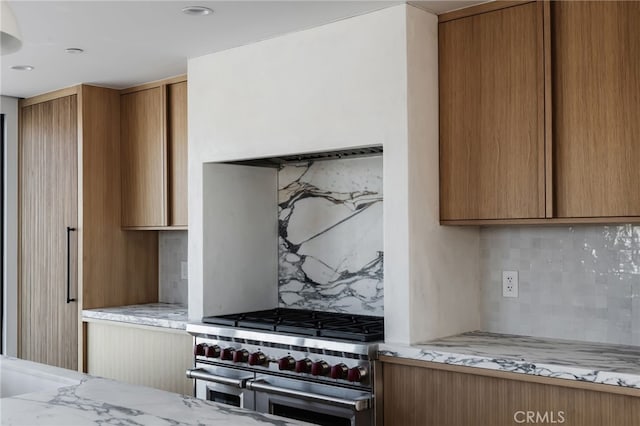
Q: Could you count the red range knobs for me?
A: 10